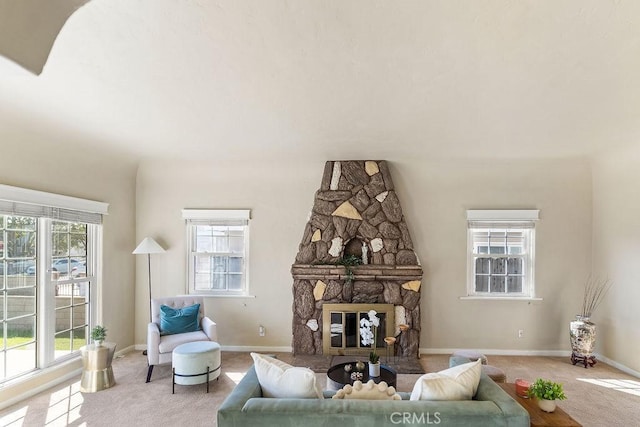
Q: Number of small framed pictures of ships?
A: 0